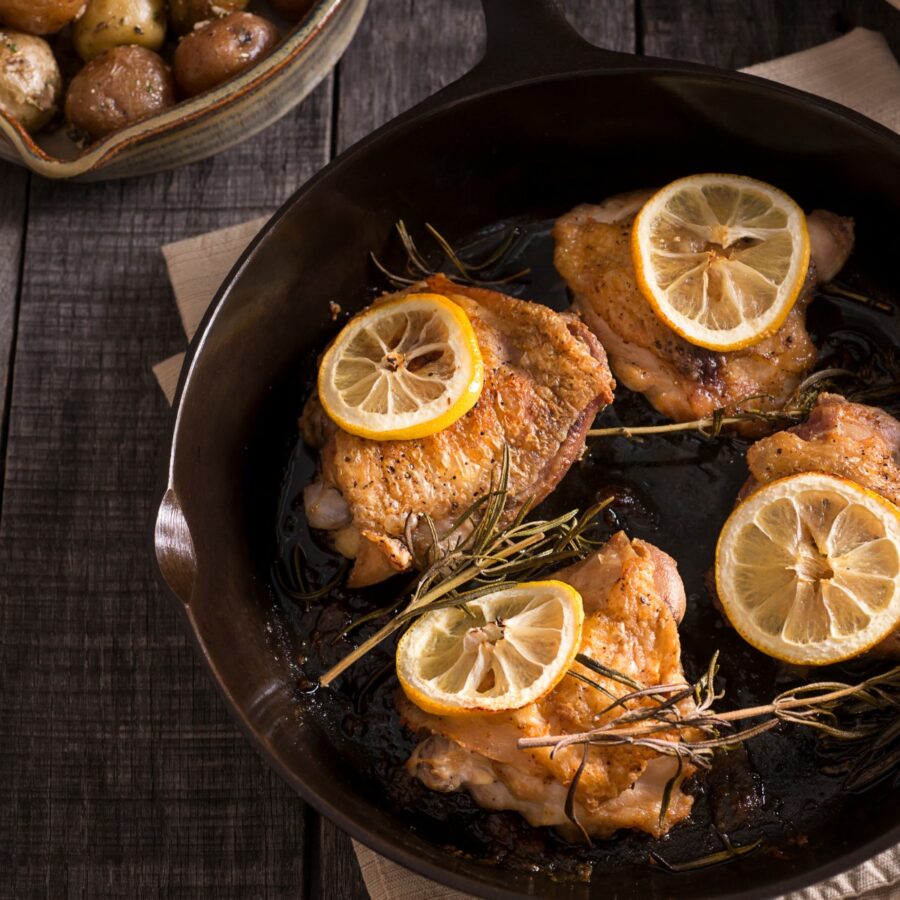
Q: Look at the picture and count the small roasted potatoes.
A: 7